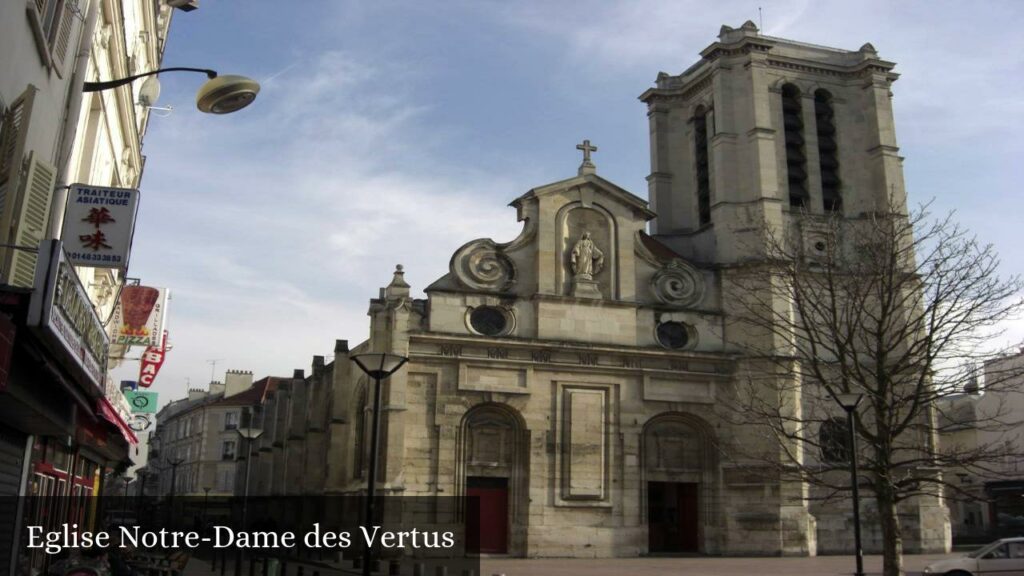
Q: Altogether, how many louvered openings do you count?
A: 3